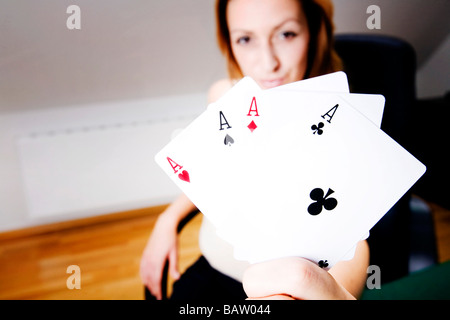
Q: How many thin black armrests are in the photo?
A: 1